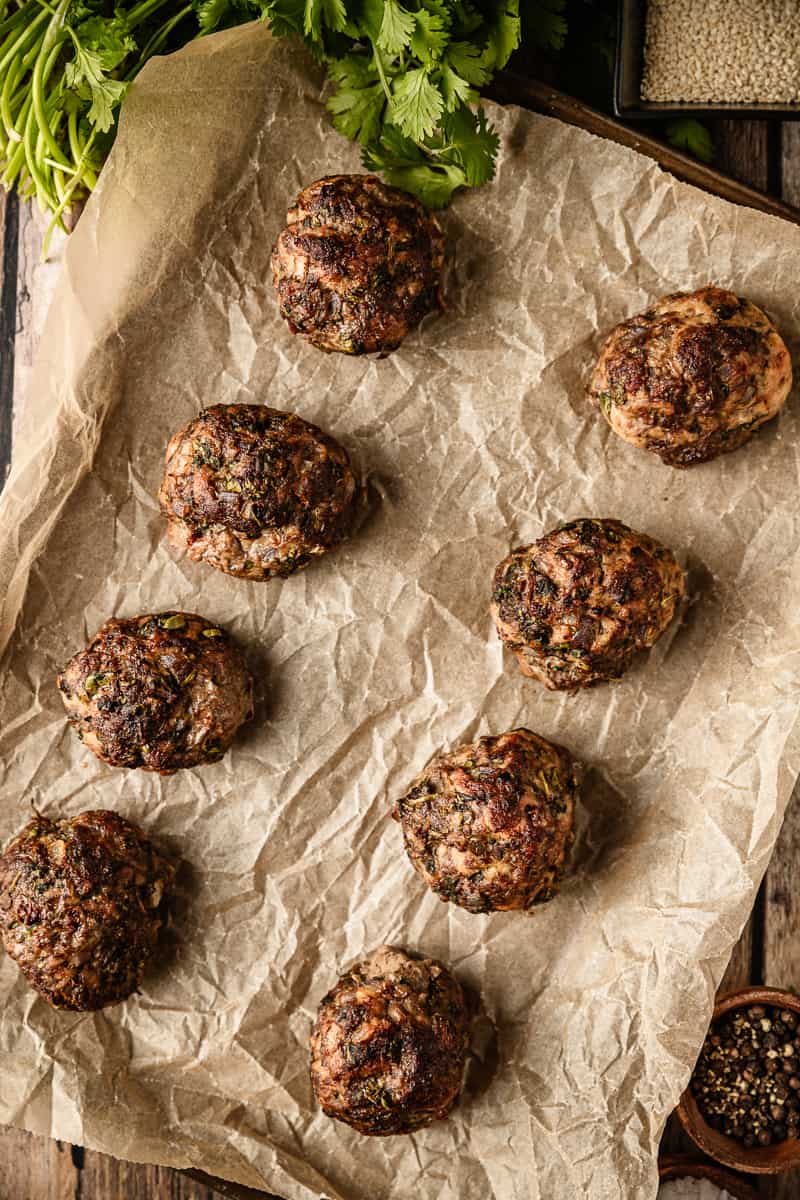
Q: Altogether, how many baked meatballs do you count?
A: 8